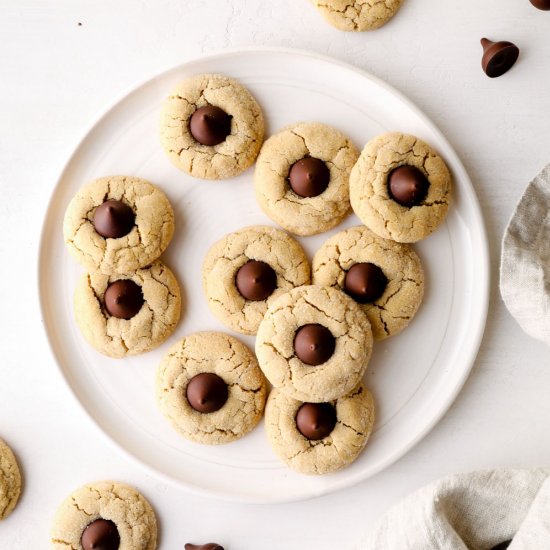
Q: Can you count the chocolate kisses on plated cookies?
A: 10